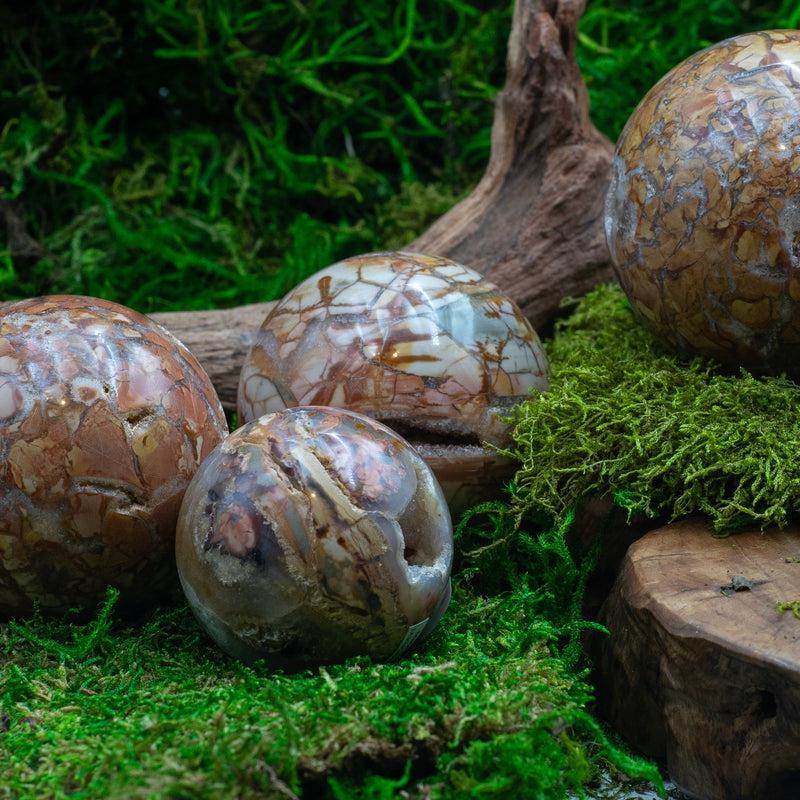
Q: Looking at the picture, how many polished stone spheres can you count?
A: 4